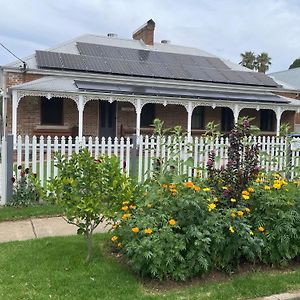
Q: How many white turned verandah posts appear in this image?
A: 6